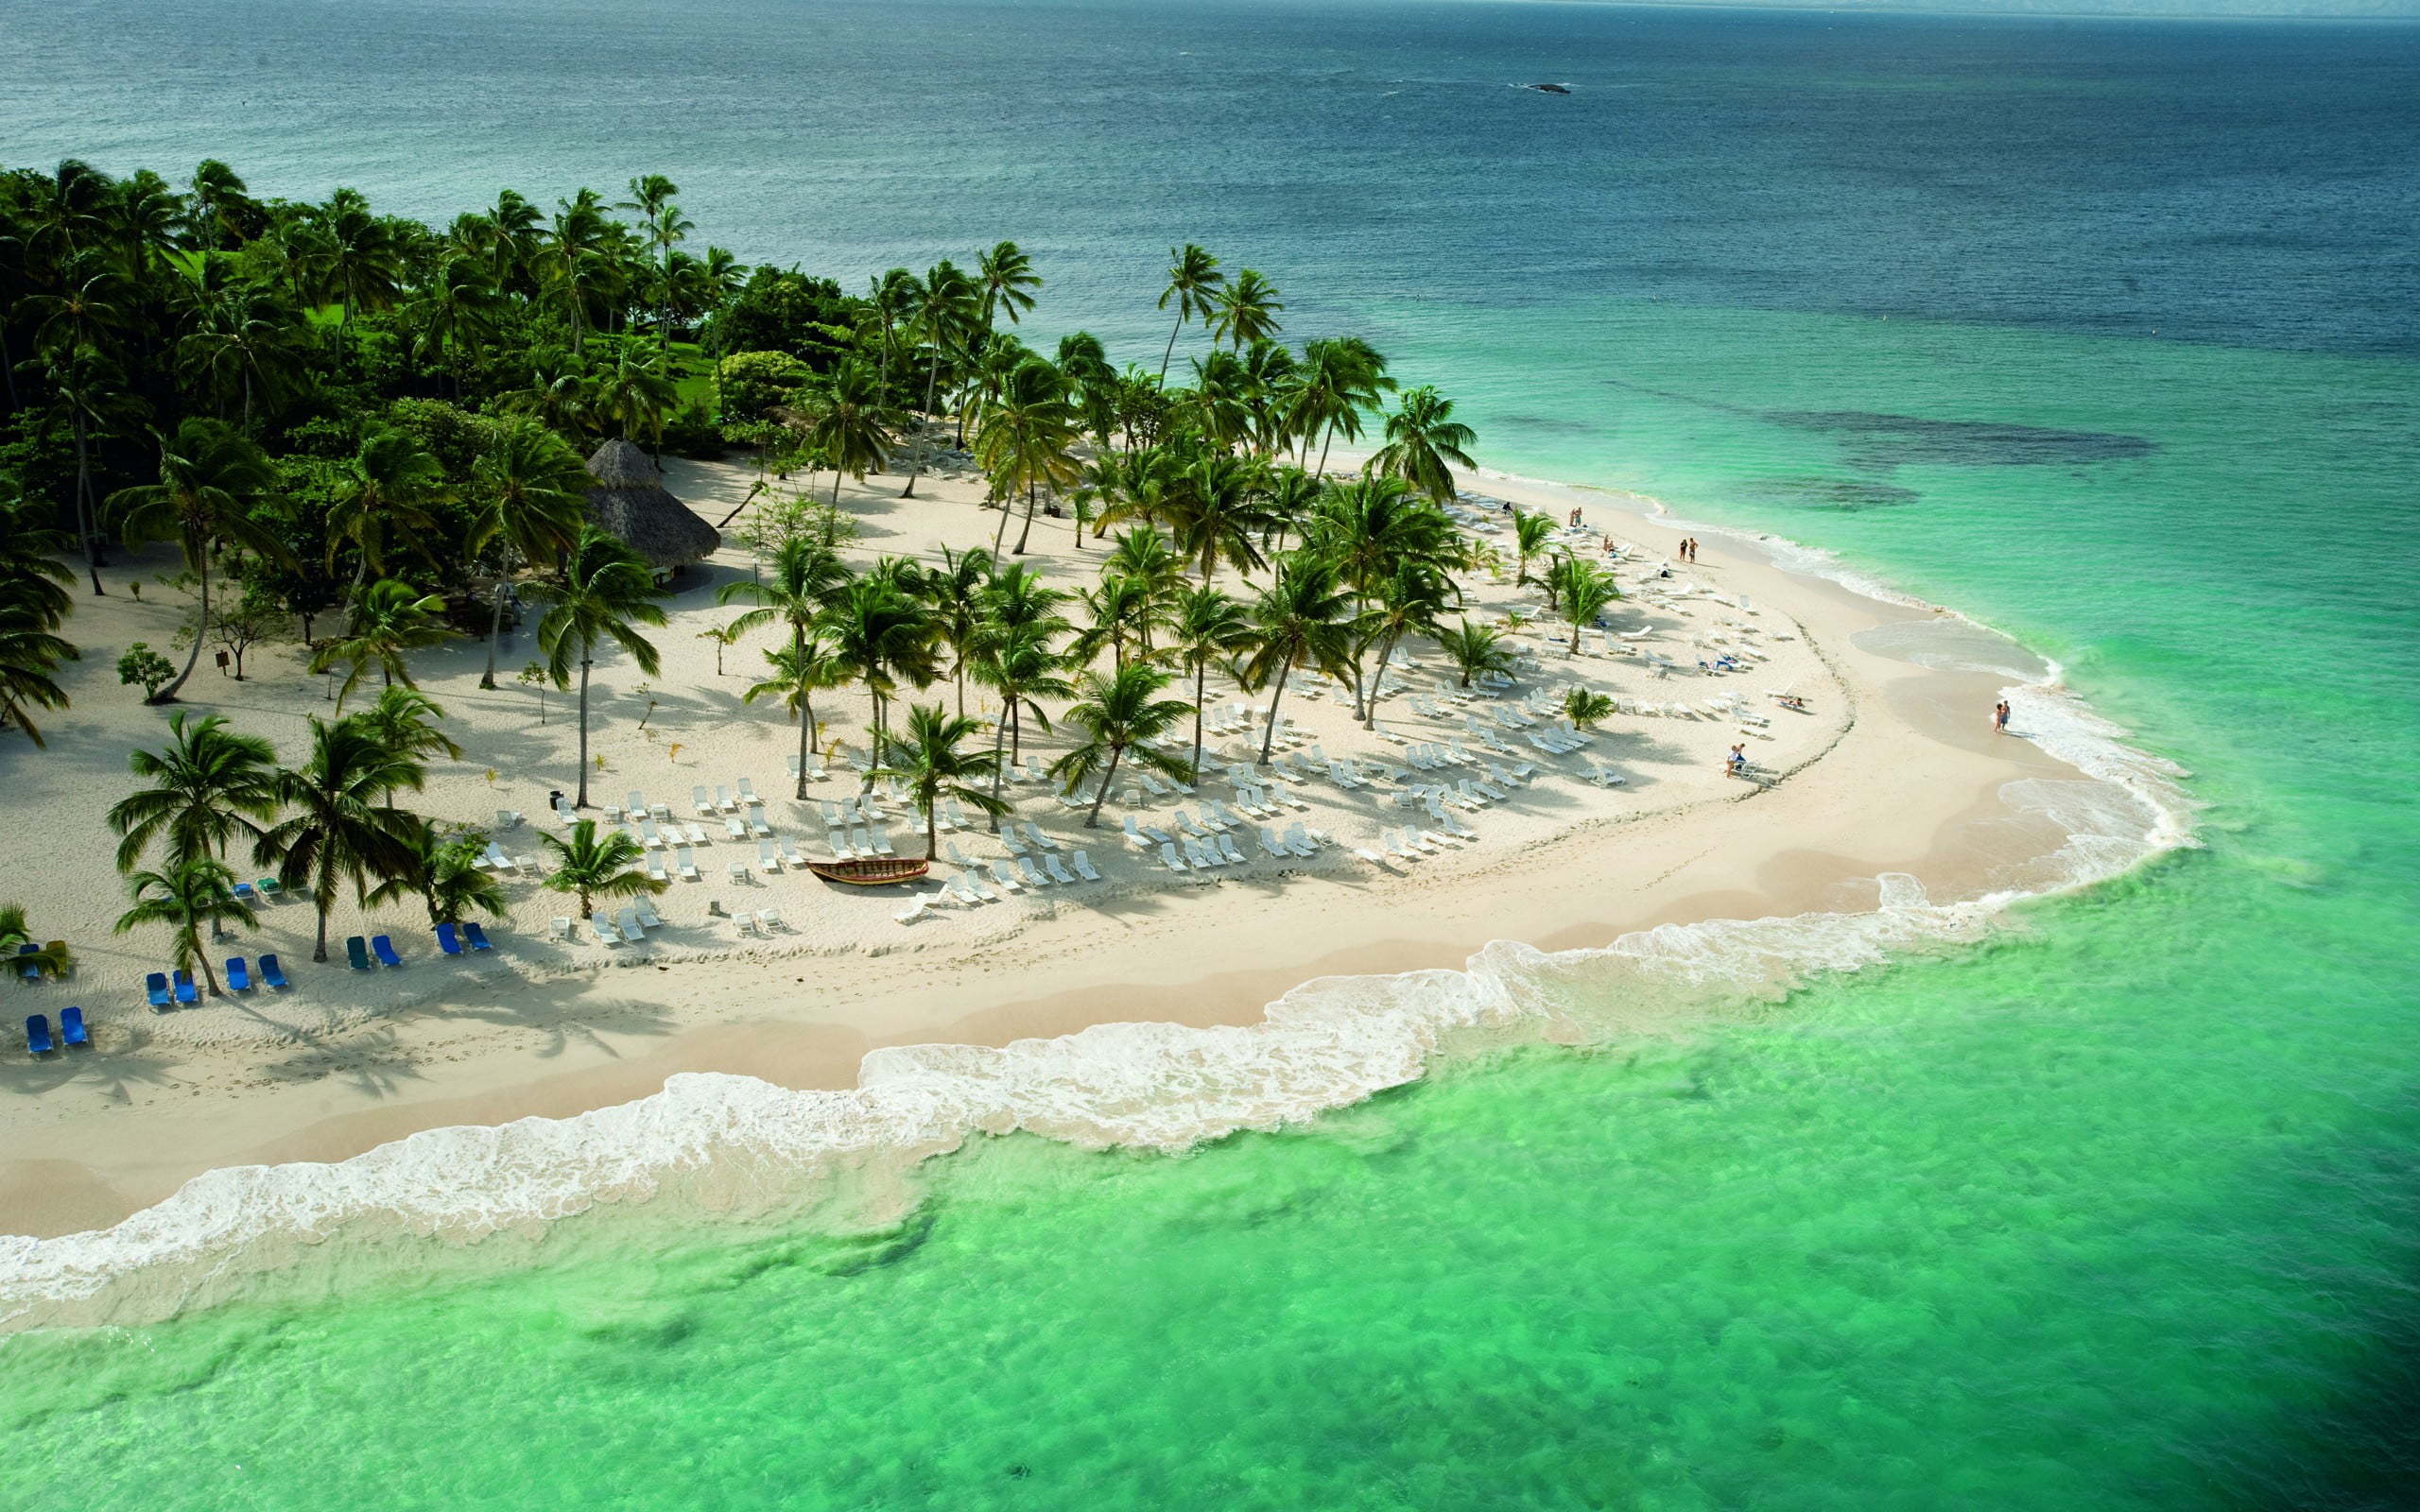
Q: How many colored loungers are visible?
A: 14